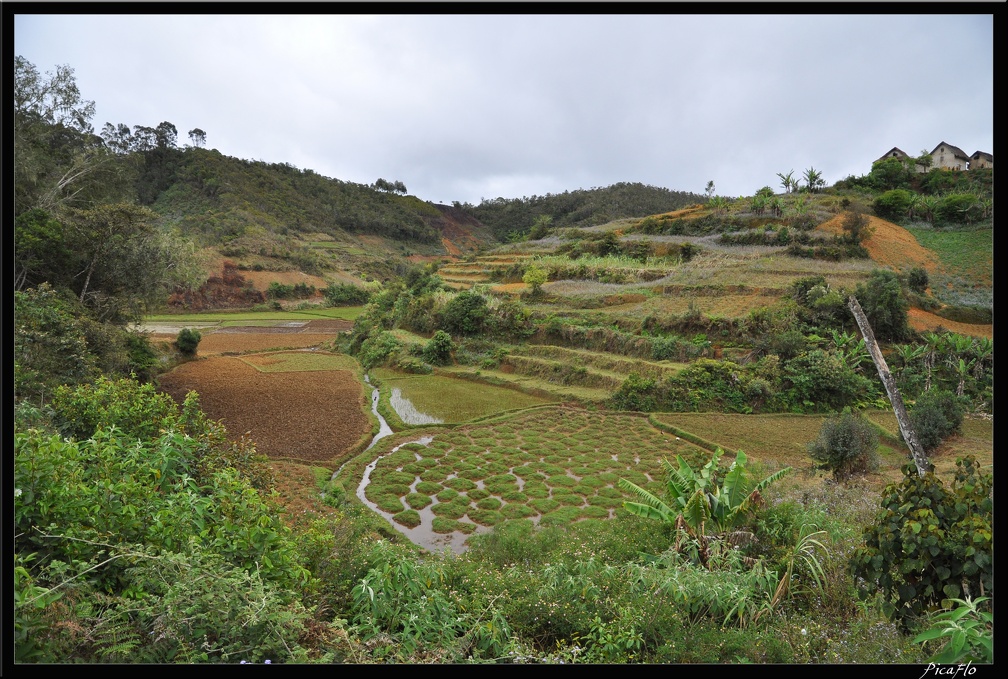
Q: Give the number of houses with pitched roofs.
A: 3